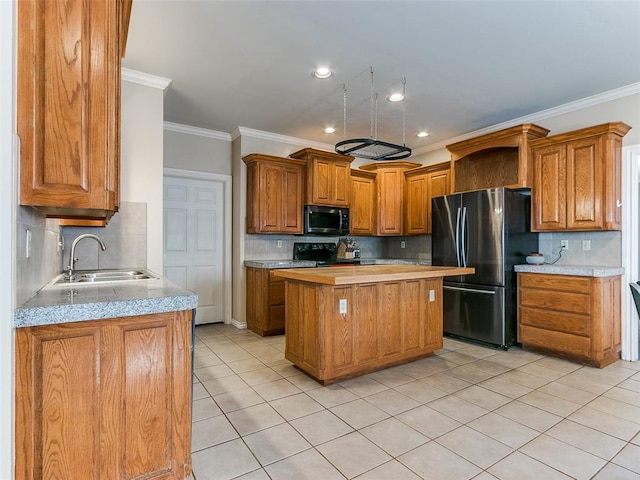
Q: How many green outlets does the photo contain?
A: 0